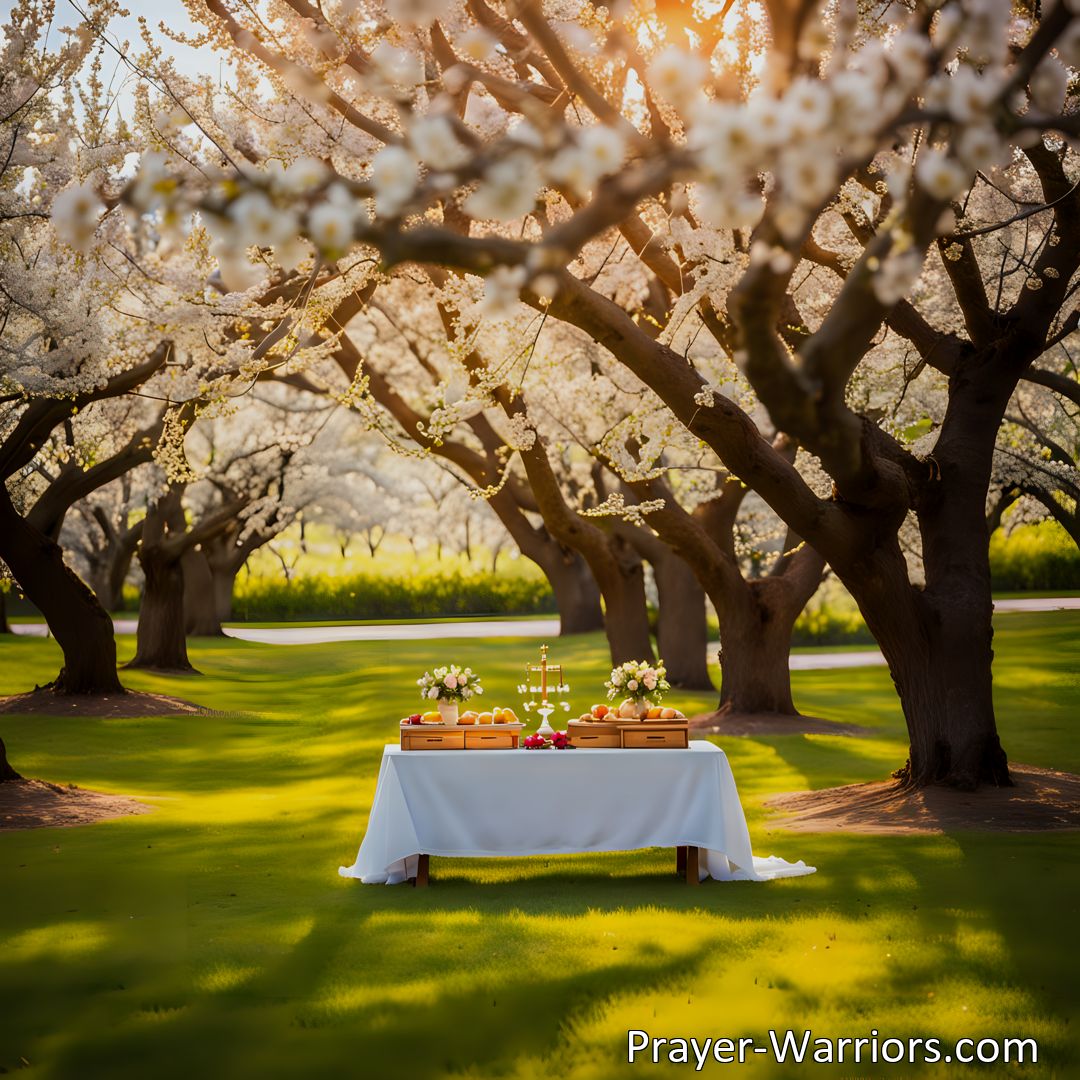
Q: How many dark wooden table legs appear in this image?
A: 3